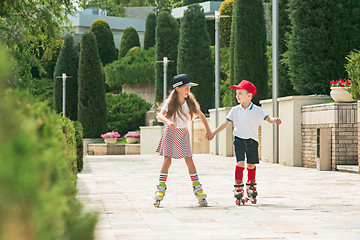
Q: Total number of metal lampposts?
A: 4